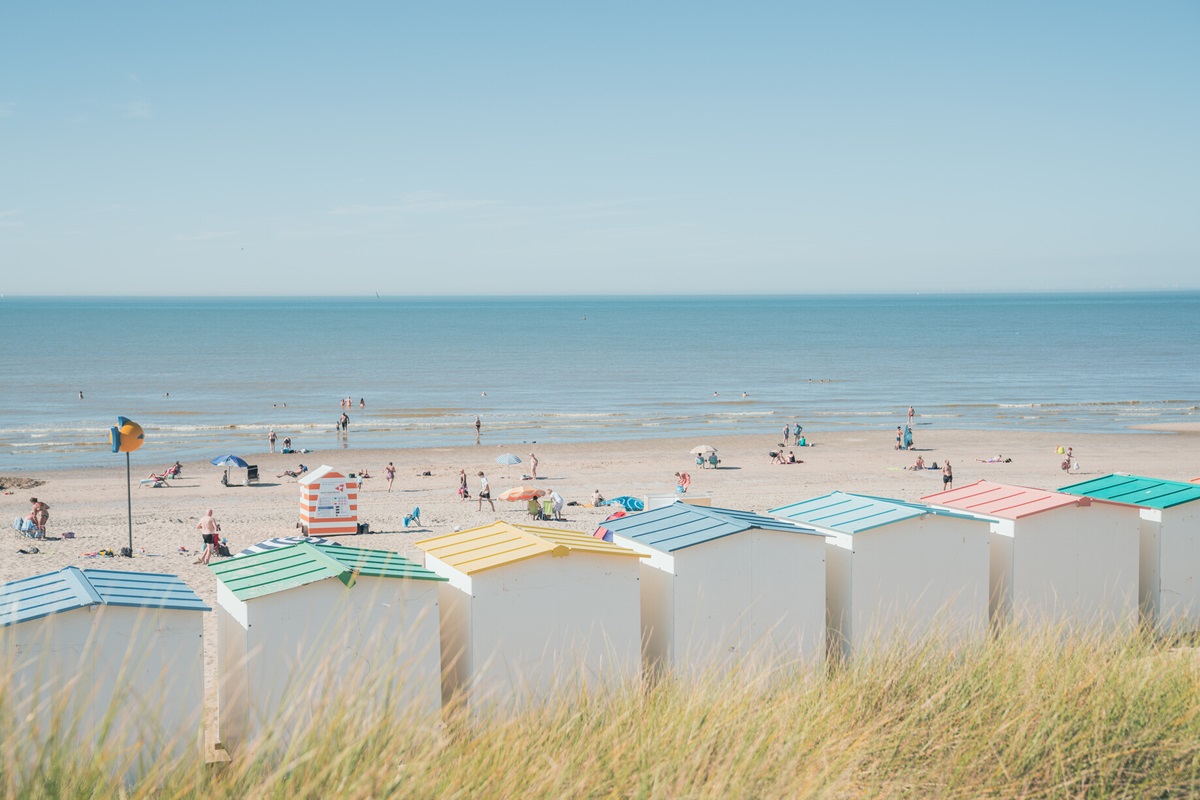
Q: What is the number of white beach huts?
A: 7